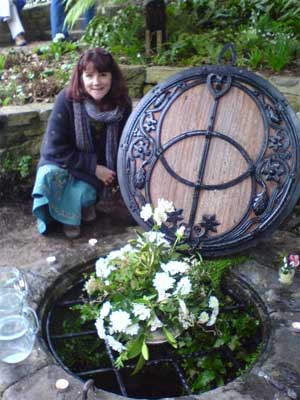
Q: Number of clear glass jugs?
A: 2